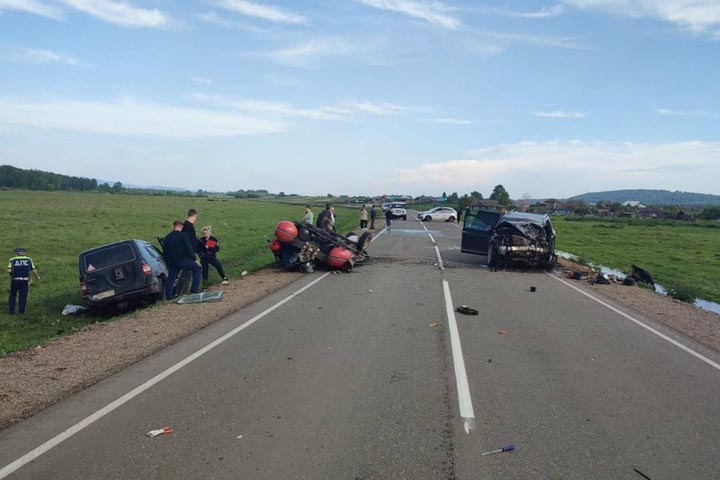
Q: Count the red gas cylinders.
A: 3